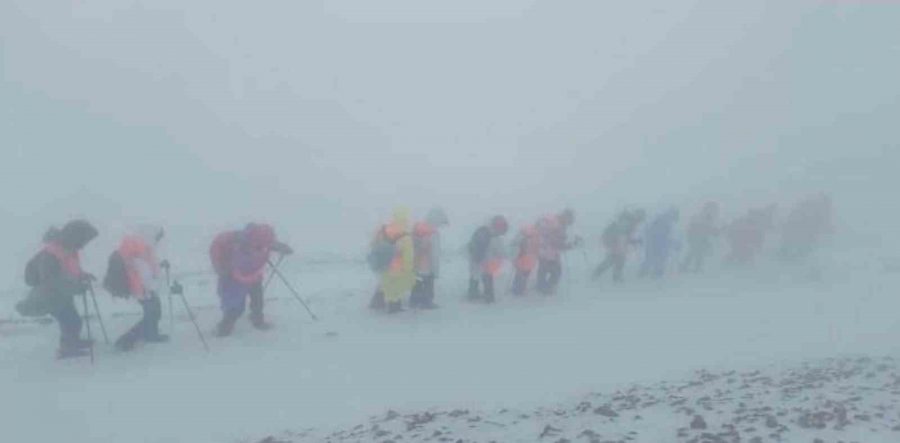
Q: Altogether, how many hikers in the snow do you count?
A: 13